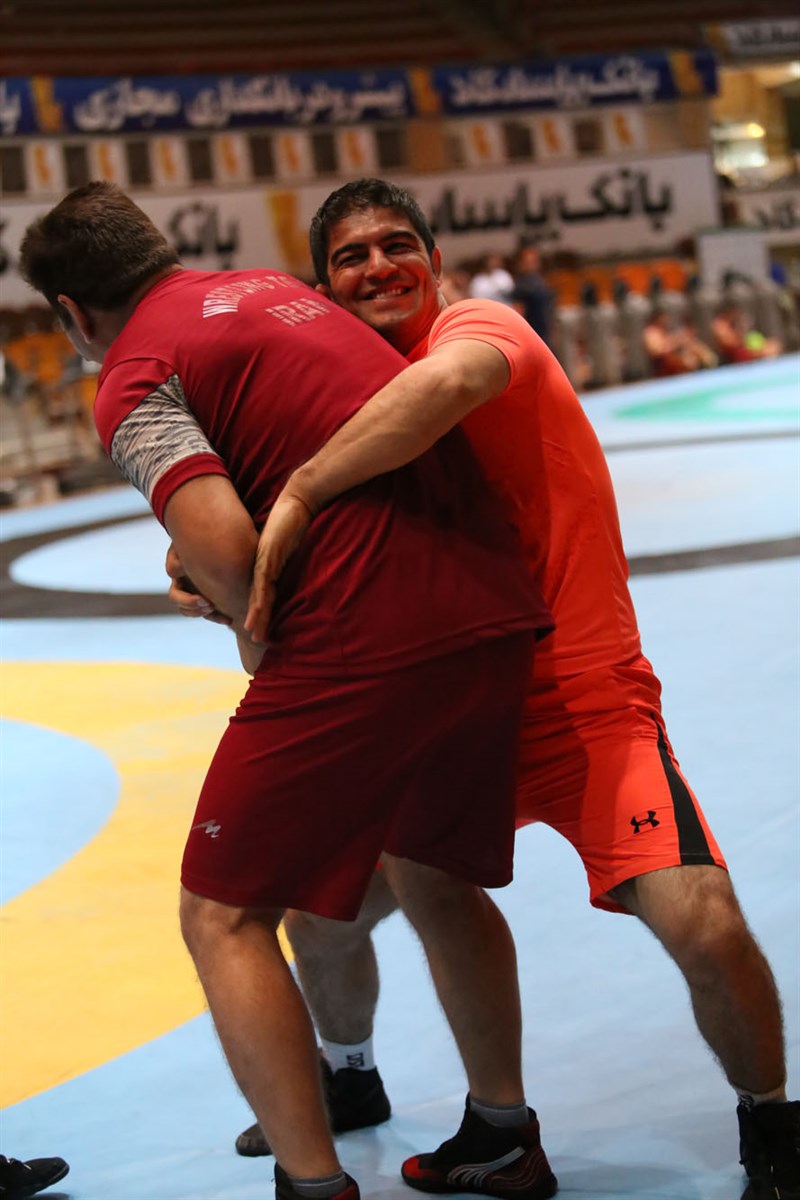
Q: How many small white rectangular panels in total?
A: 9